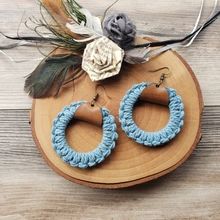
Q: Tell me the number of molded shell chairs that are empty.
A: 0